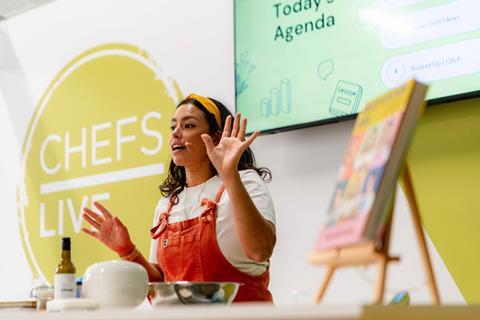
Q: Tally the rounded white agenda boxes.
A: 3